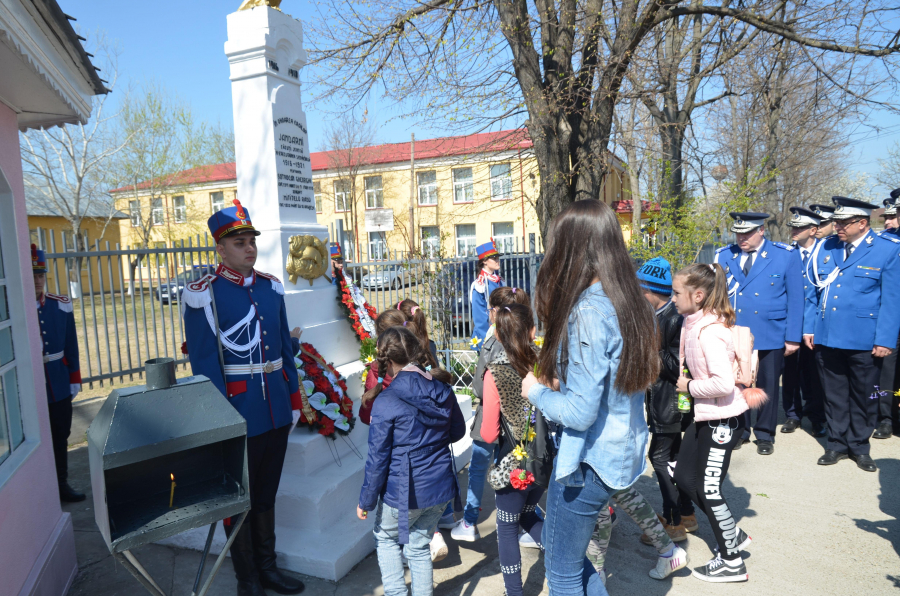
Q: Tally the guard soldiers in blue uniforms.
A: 4